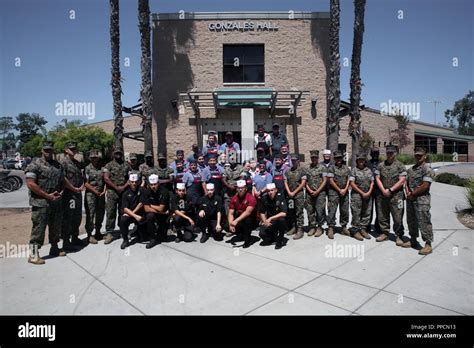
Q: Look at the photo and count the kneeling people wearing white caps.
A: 6